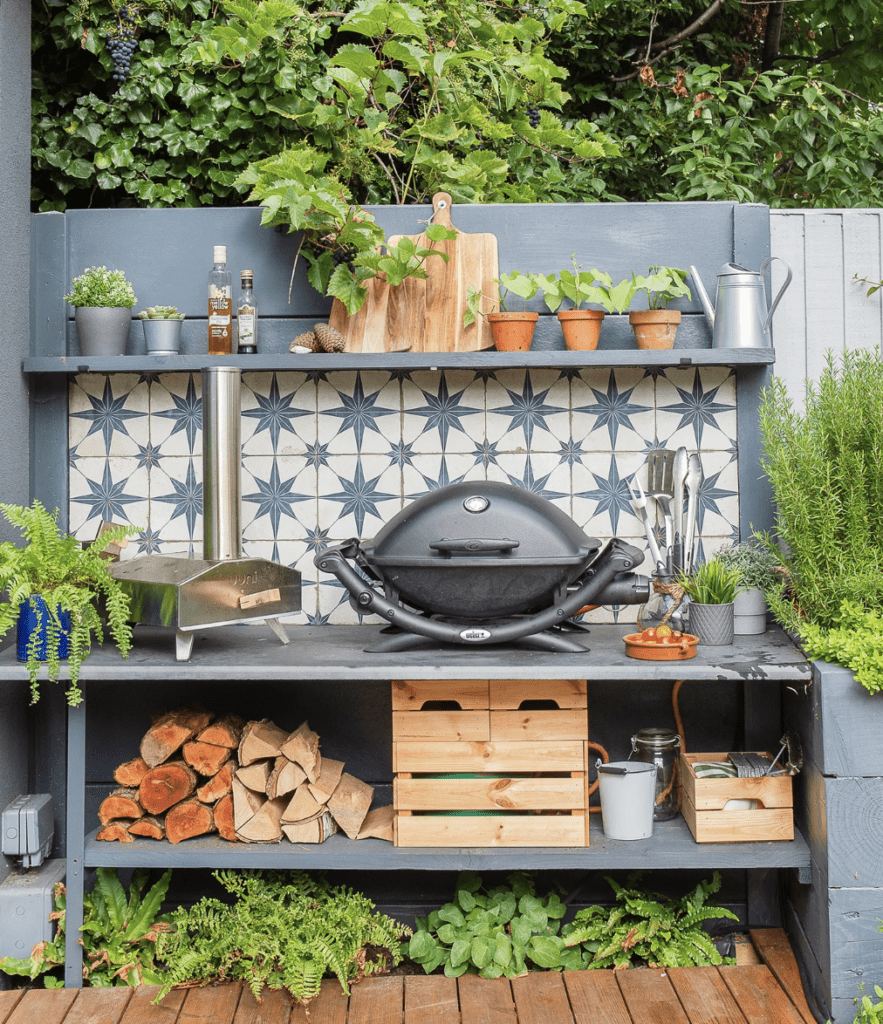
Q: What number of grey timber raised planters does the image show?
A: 1